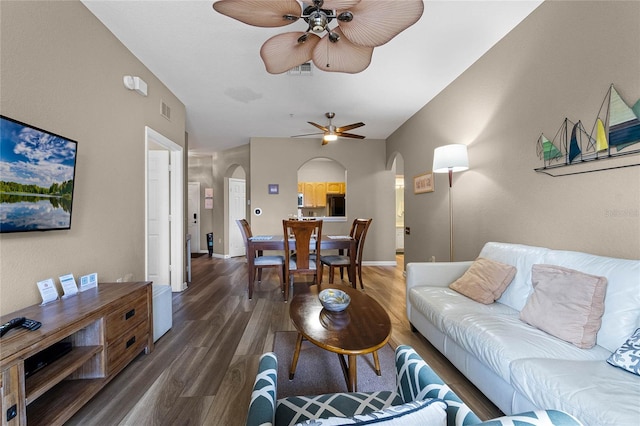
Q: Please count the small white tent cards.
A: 3